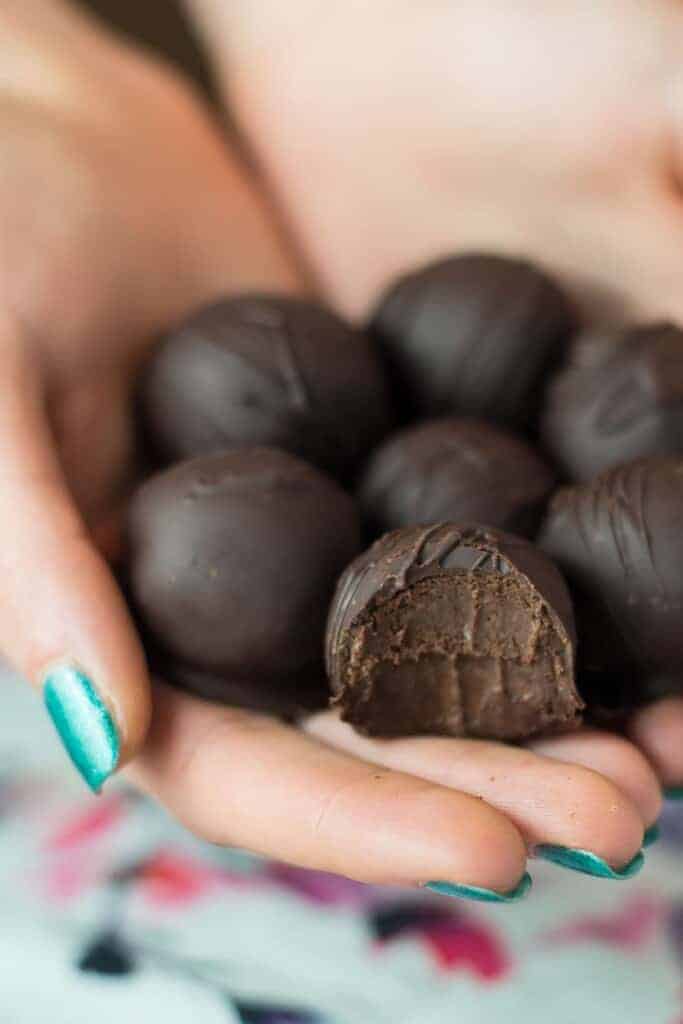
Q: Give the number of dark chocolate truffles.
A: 7